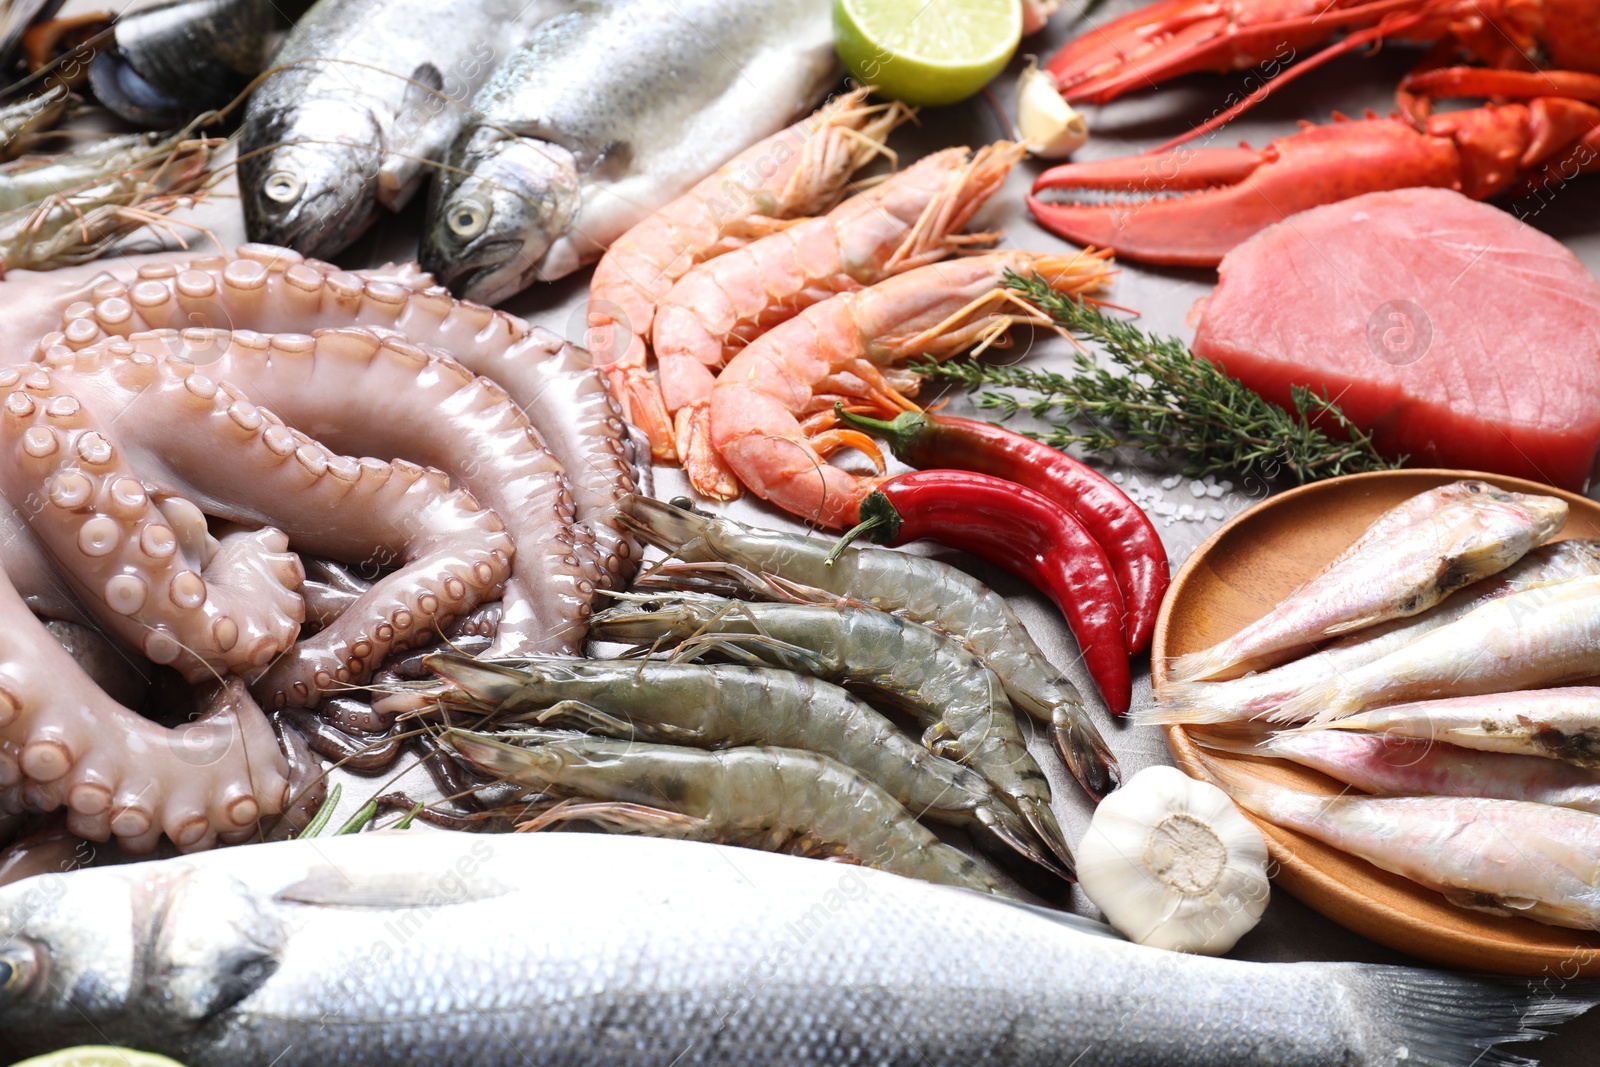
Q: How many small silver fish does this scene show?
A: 6